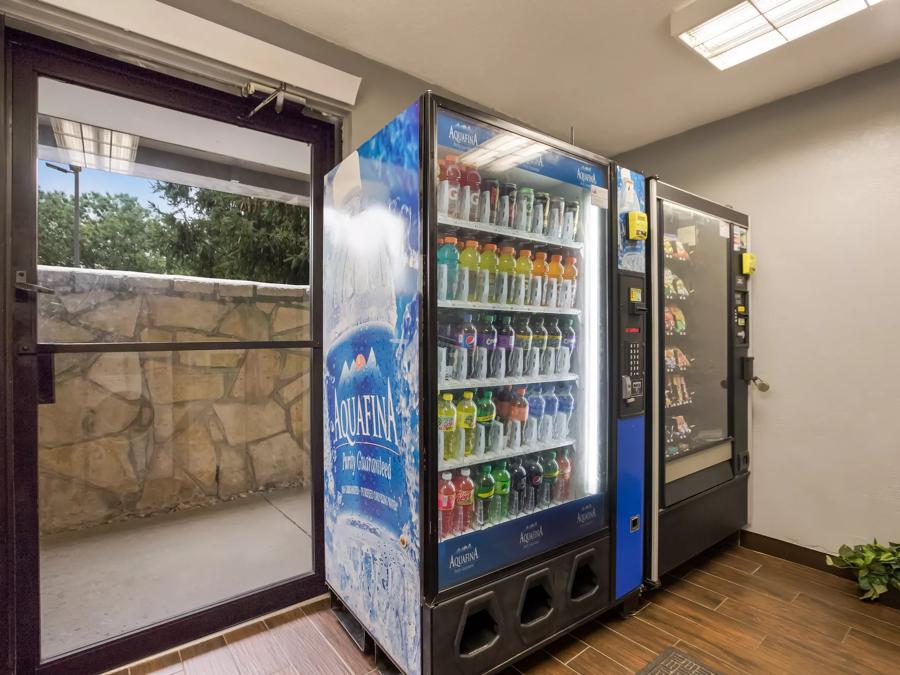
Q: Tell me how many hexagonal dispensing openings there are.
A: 3